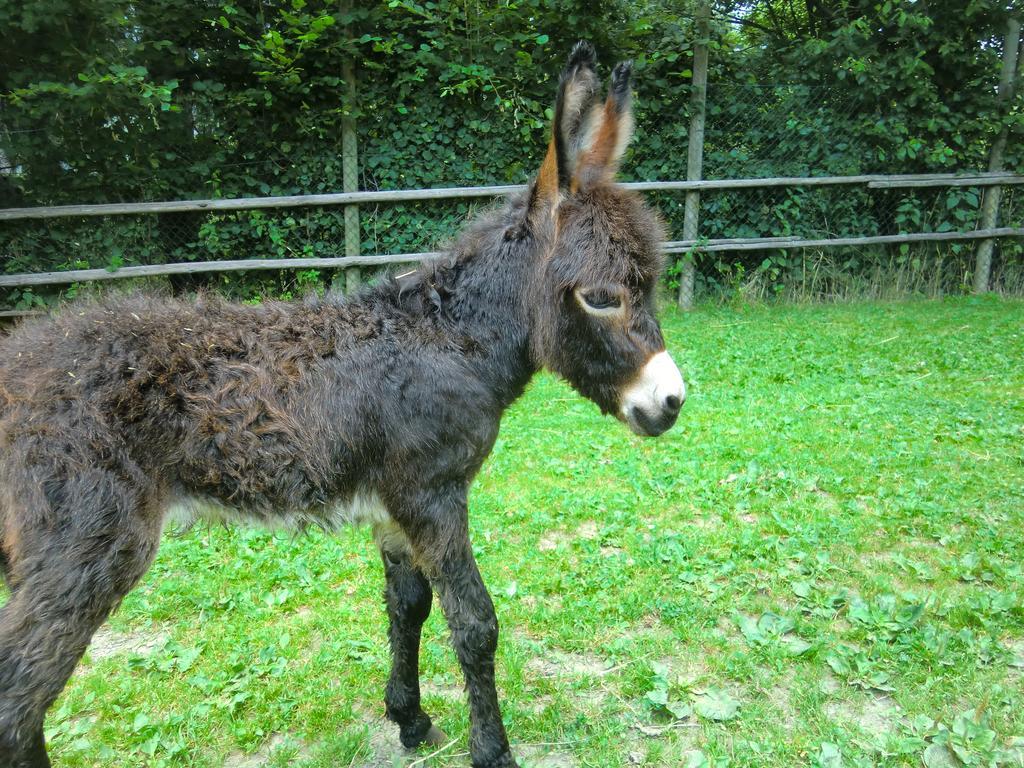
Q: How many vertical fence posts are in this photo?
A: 3